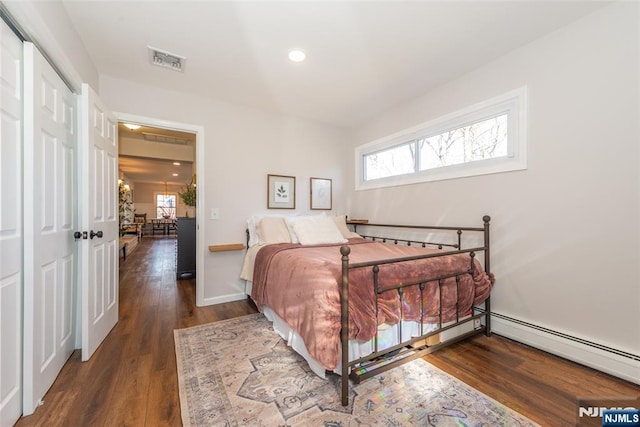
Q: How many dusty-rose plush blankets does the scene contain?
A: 1